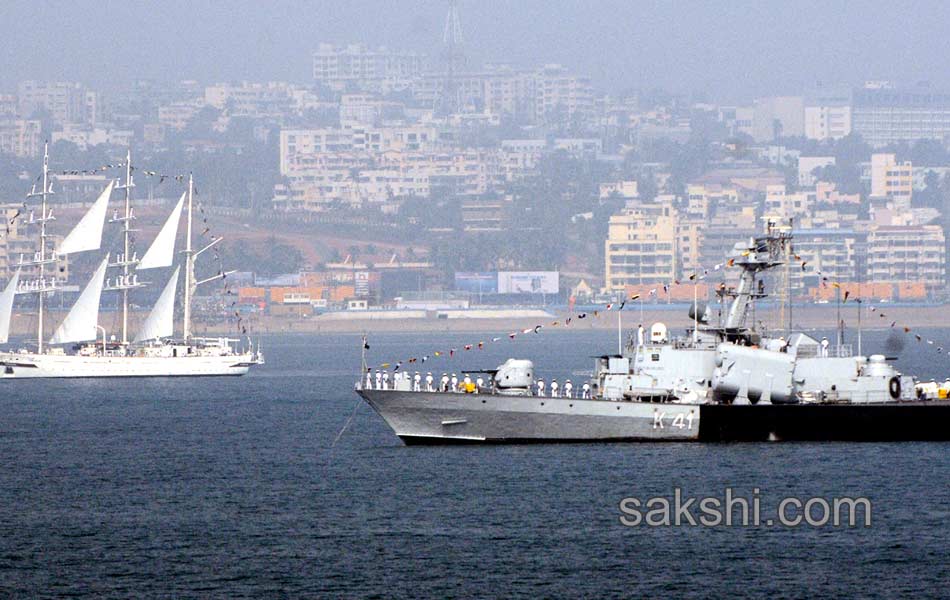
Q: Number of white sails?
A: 5